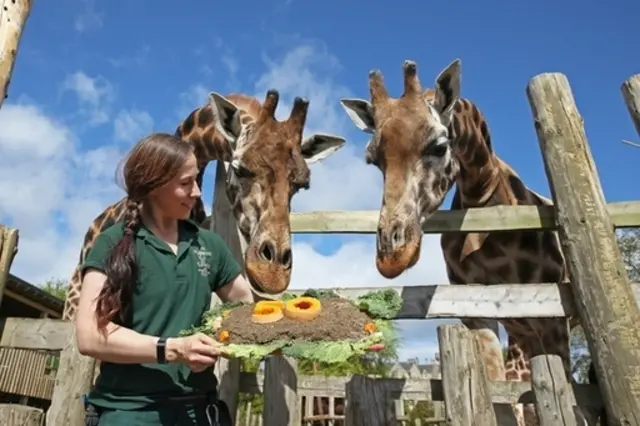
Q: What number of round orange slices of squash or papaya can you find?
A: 2